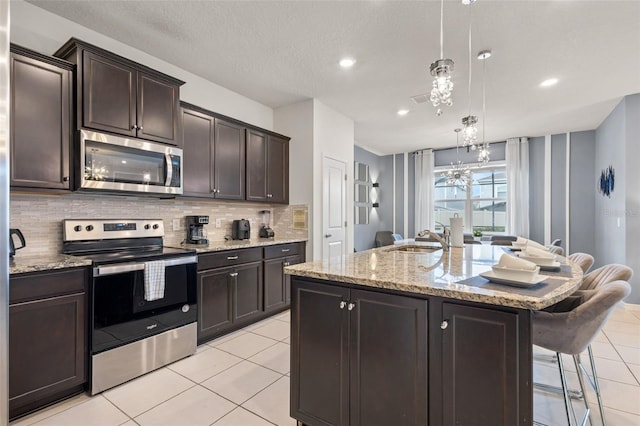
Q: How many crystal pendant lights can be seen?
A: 3